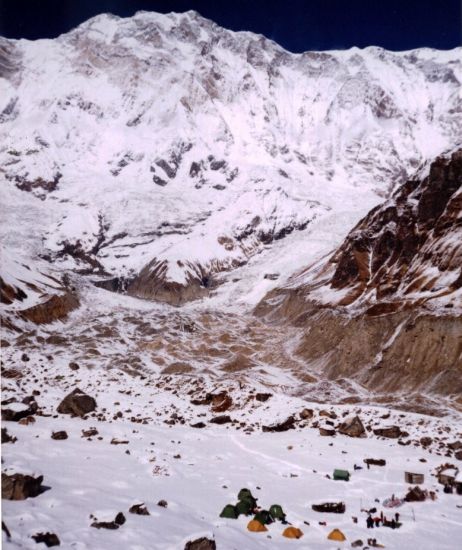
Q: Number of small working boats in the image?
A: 0